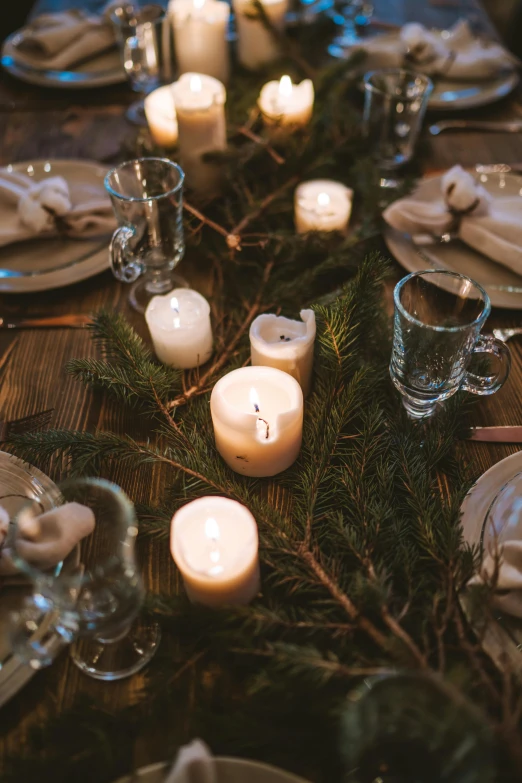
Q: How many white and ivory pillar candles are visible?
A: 10